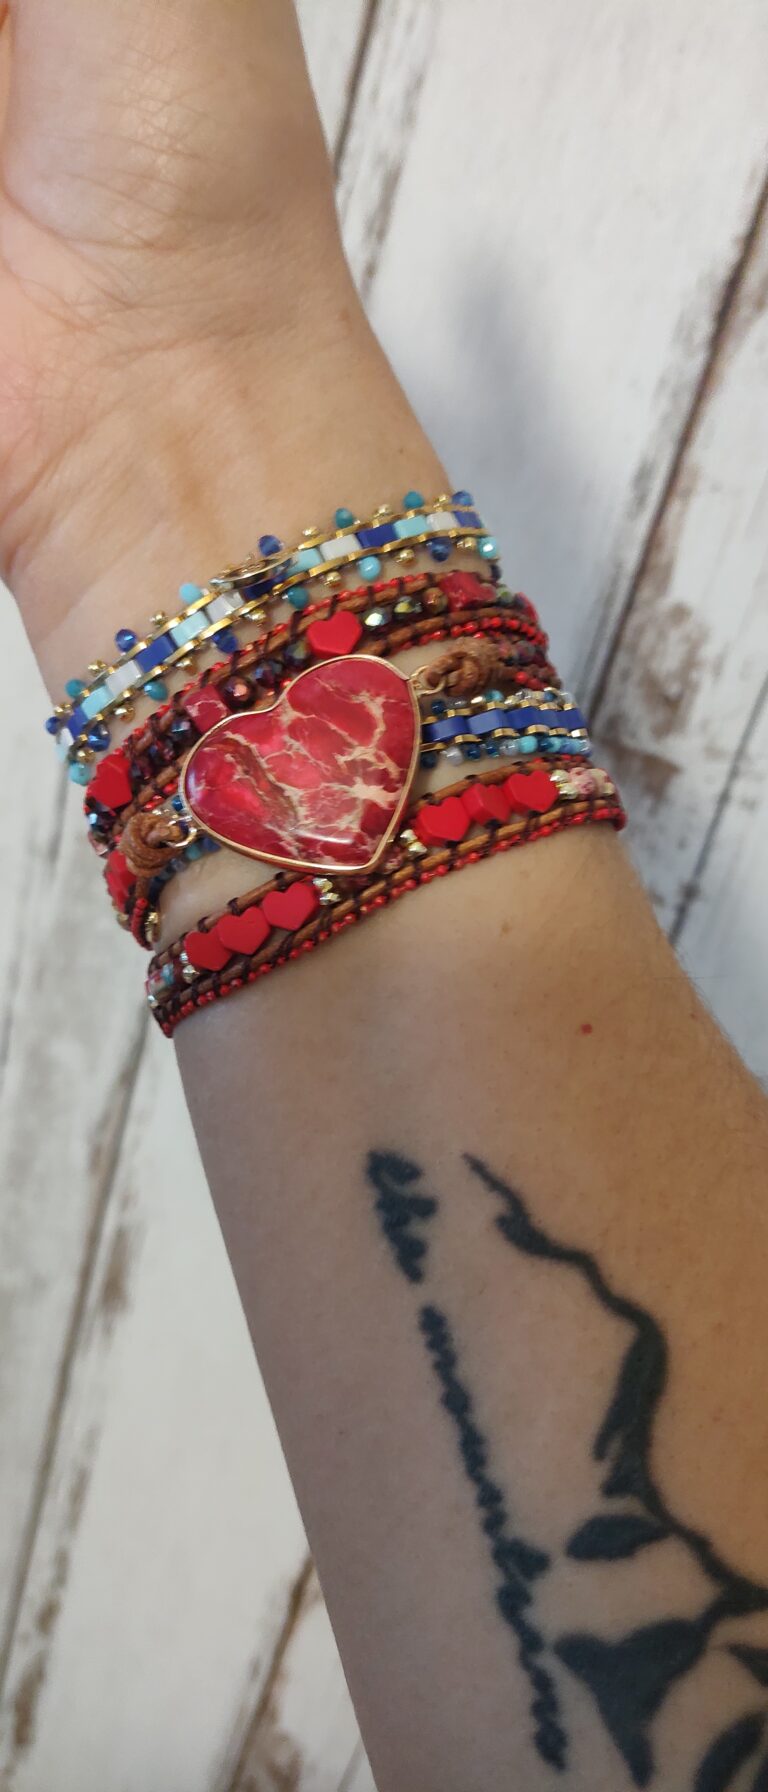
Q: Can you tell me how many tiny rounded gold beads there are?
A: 13